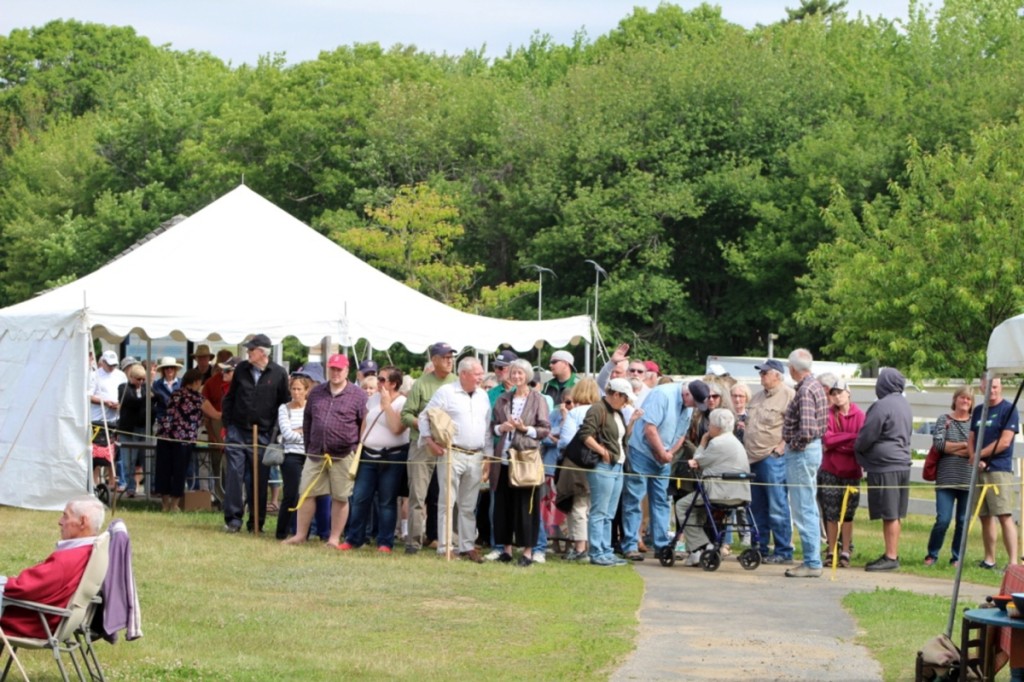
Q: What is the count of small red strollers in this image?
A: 1